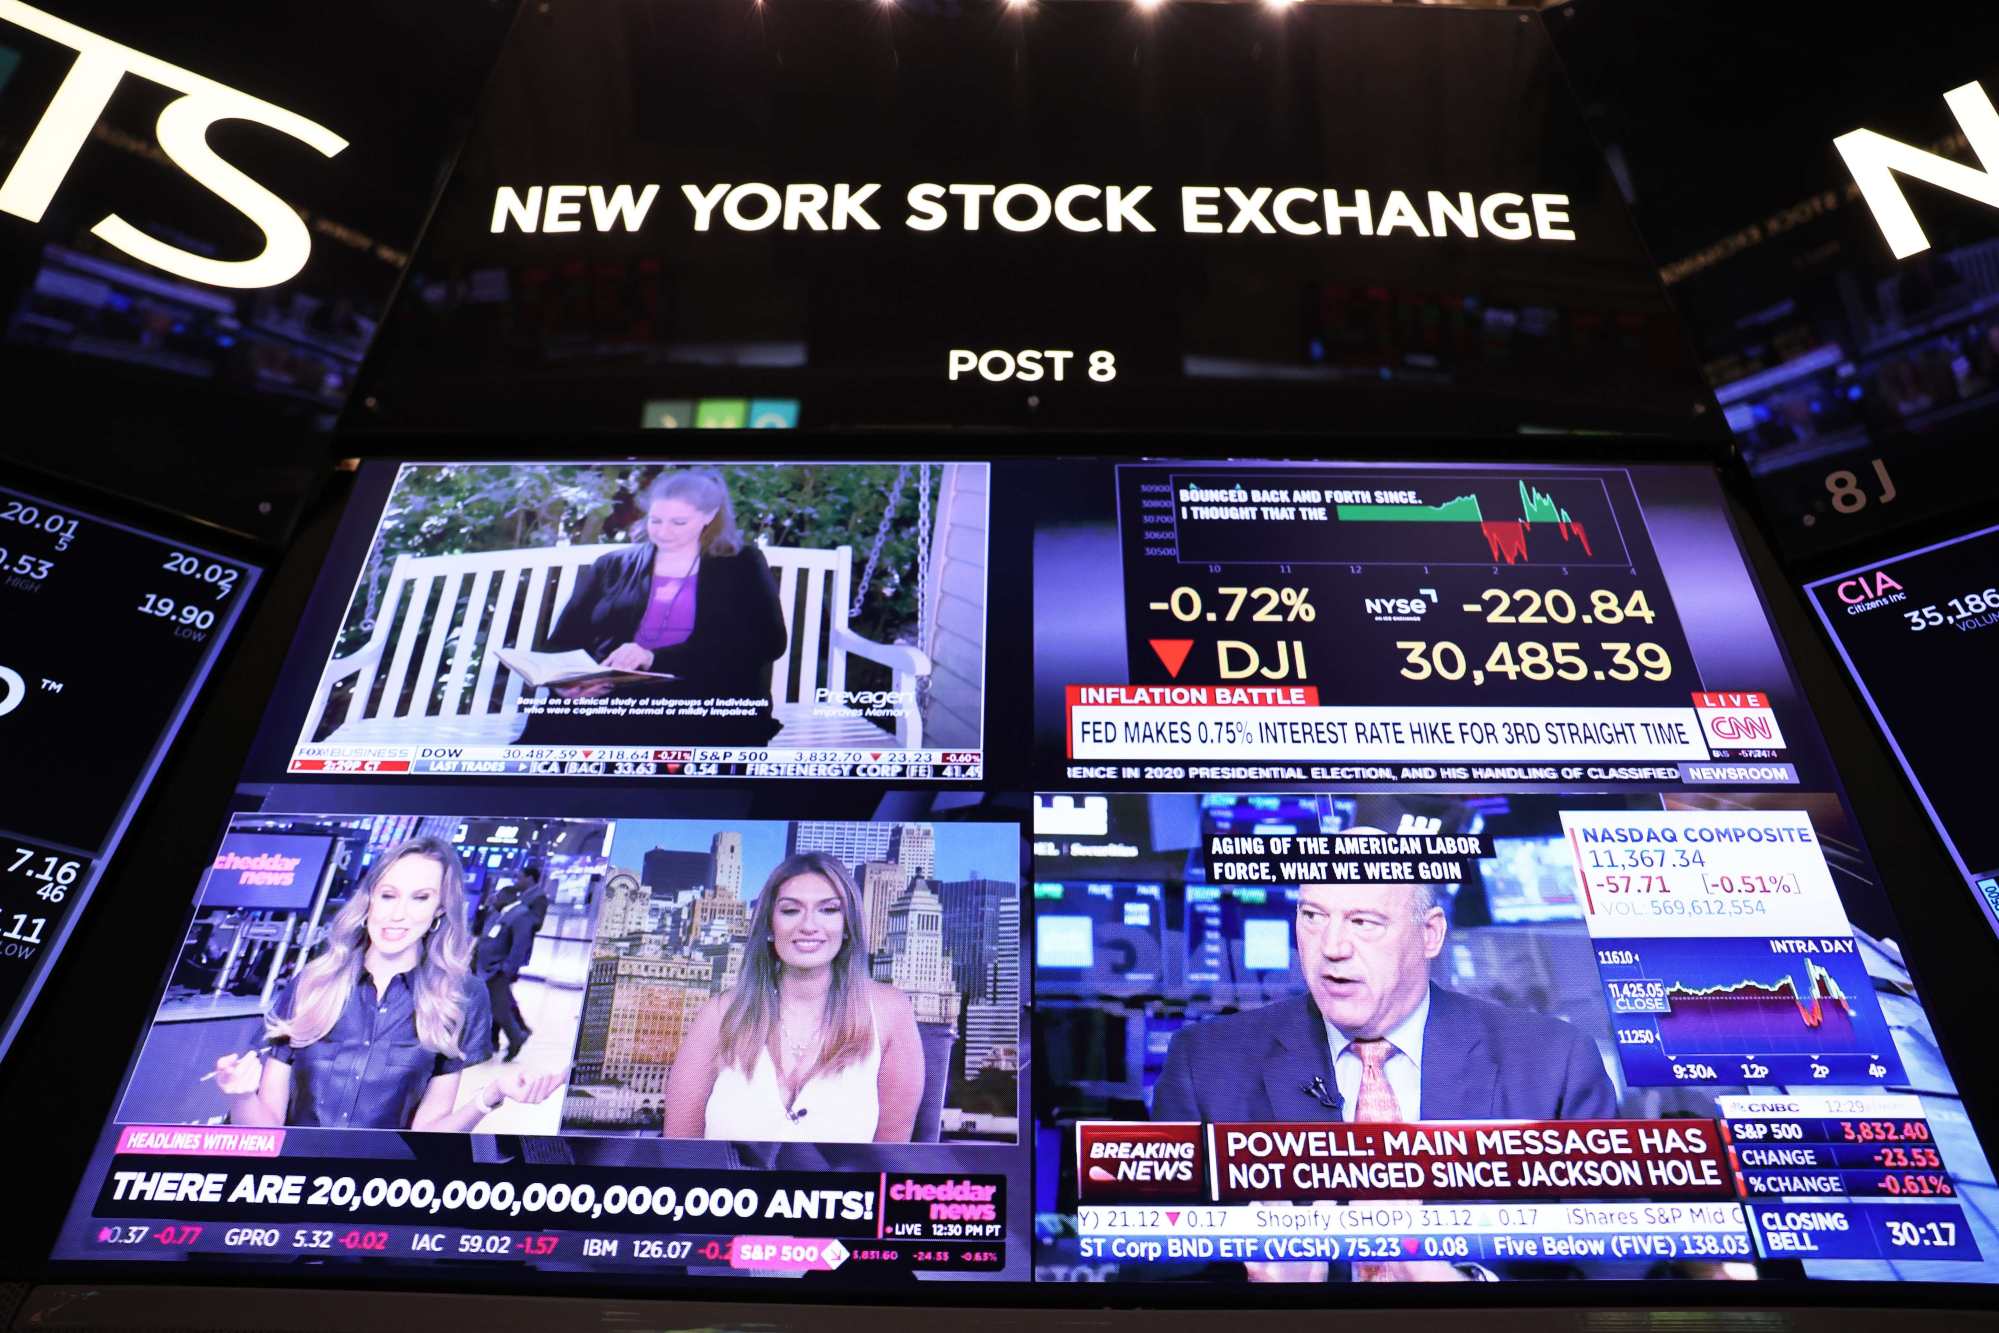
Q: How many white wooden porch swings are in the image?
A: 1